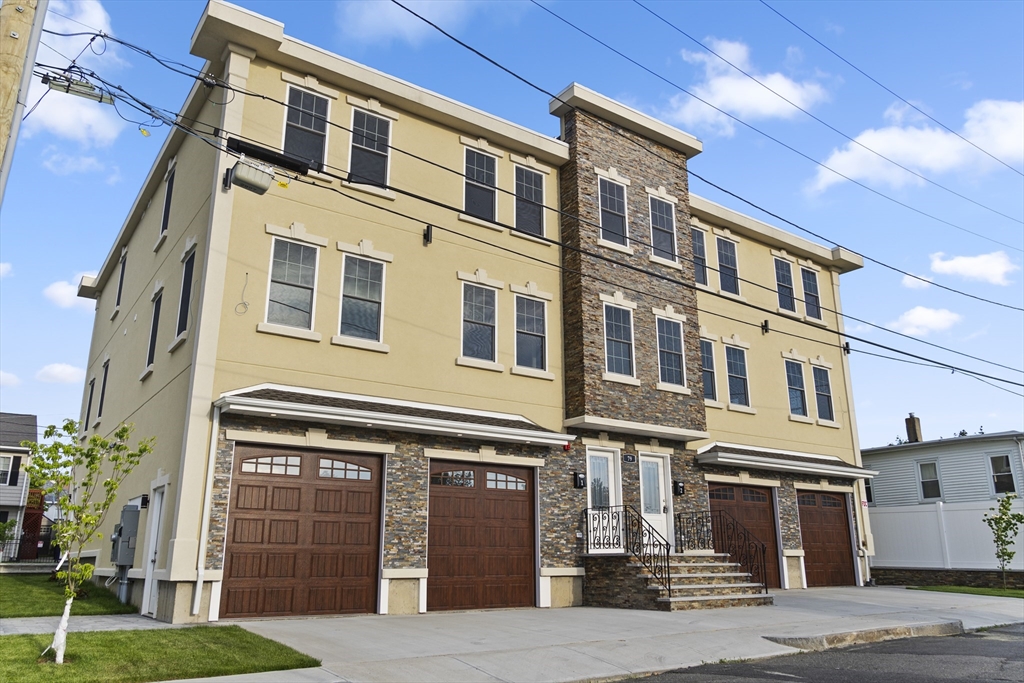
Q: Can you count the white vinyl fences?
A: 1